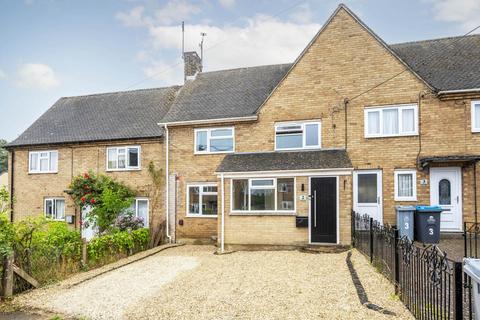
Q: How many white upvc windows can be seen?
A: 11